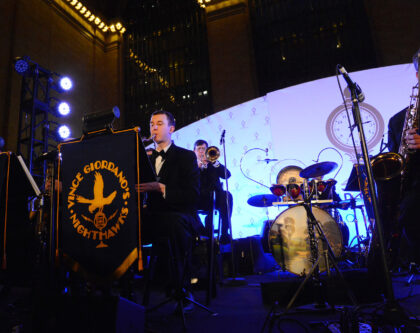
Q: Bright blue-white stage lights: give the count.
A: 3